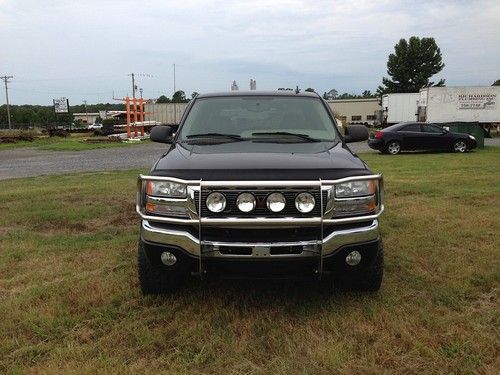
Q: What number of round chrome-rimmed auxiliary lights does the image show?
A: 4